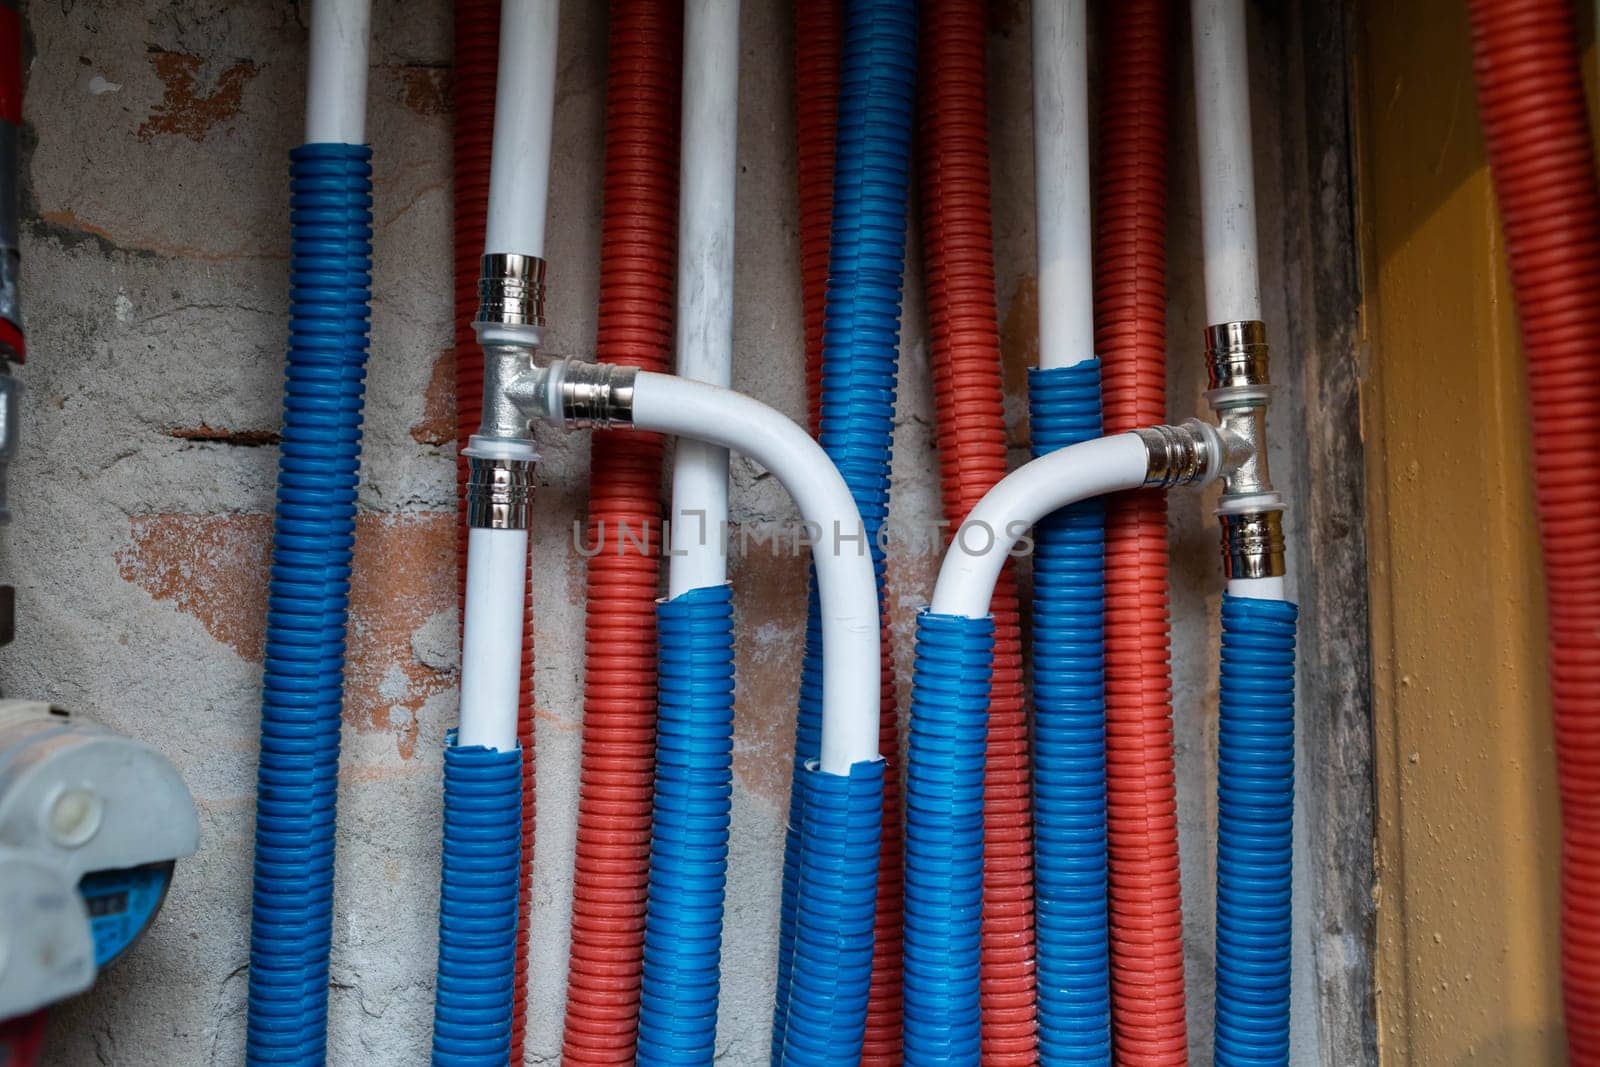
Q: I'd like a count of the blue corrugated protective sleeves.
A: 8